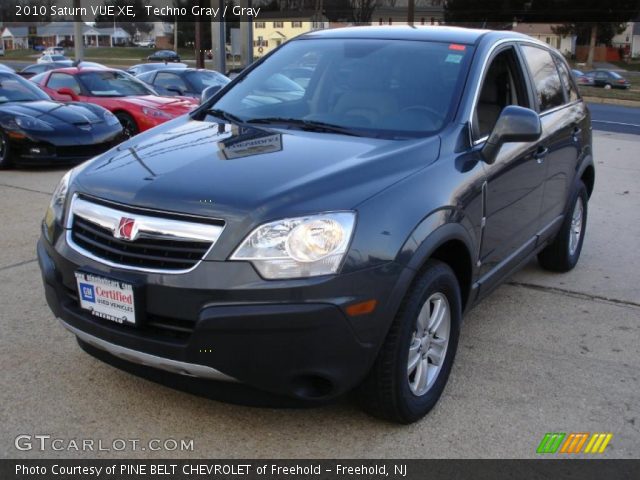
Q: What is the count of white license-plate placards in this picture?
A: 1